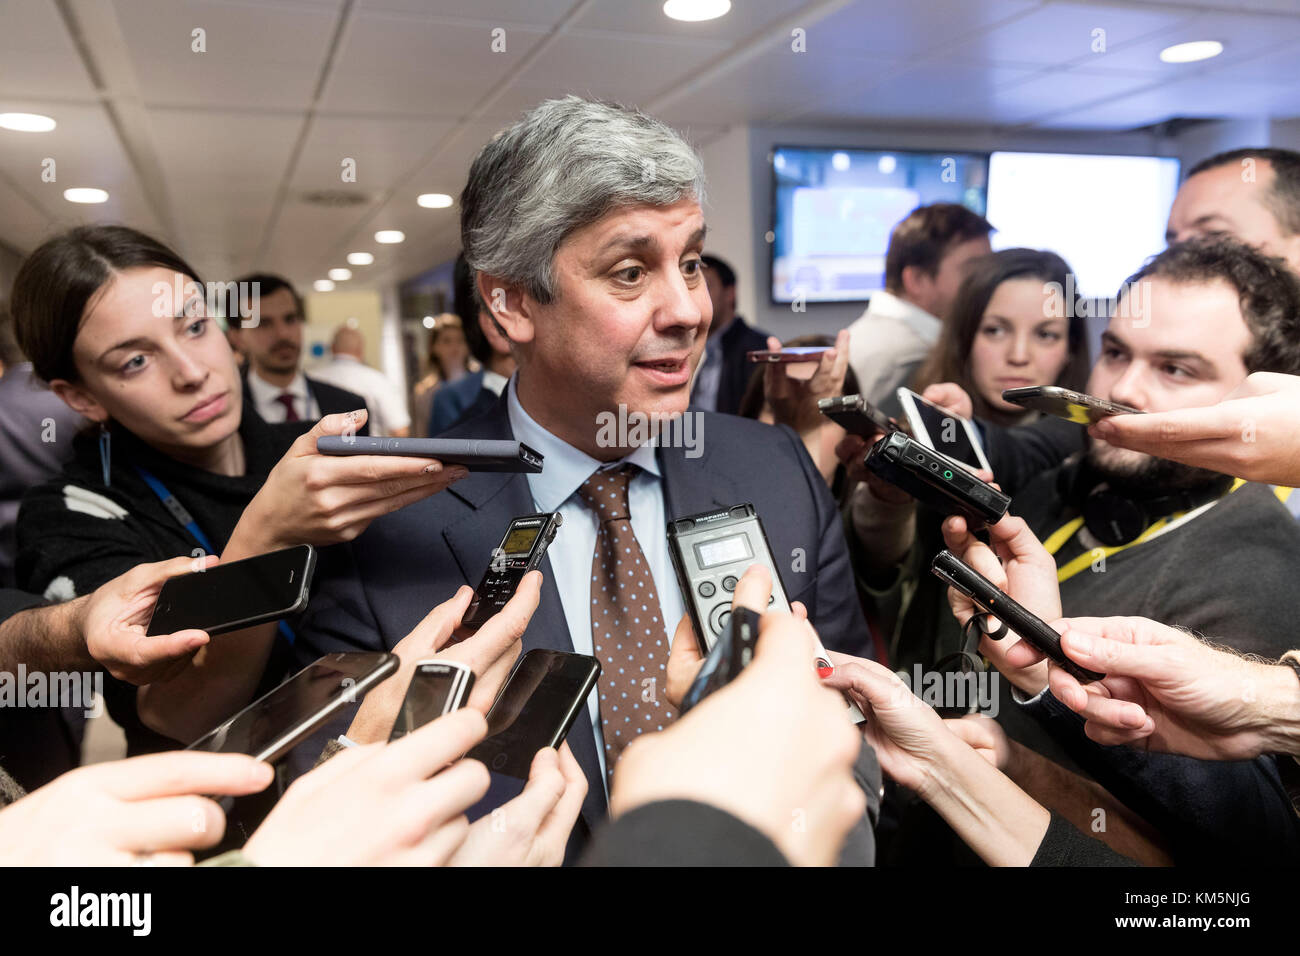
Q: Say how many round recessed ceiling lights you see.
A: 9